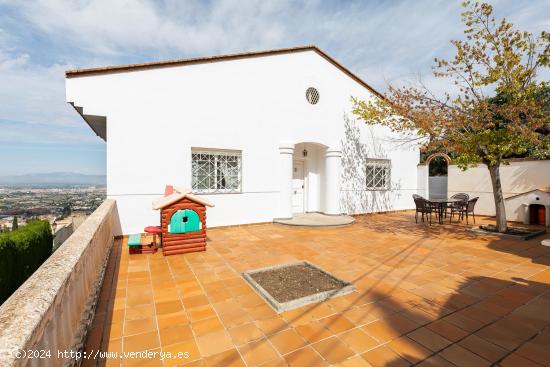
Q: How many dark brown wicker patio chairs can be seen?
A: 4